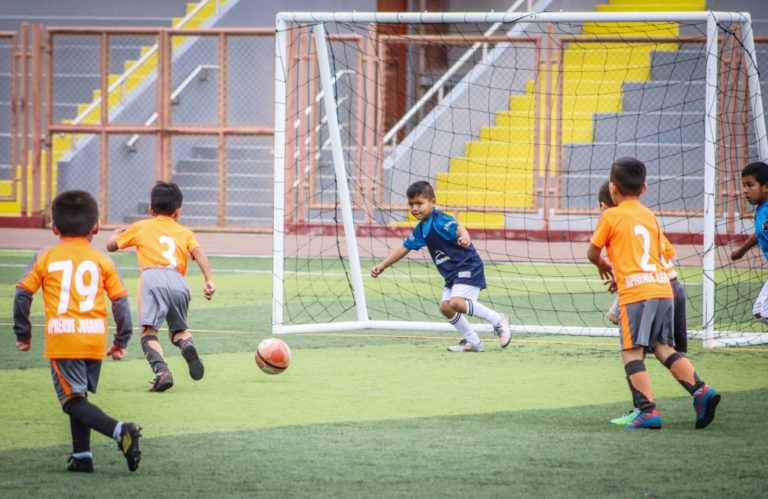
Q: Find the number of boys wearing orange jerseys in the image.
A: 4